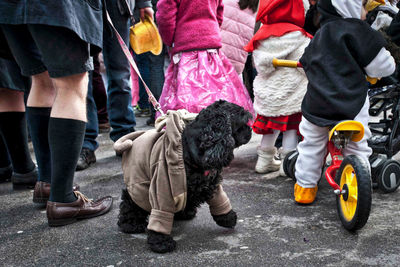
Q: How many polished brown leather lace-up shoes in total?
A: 2